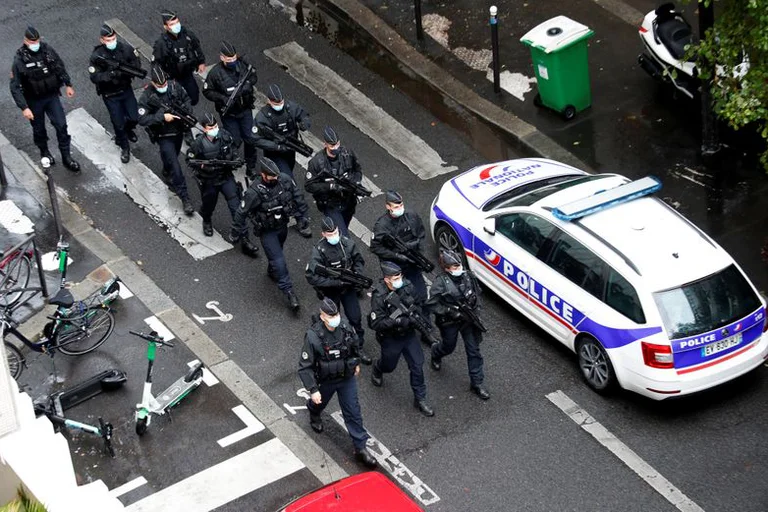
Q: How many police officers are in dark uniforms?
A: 14